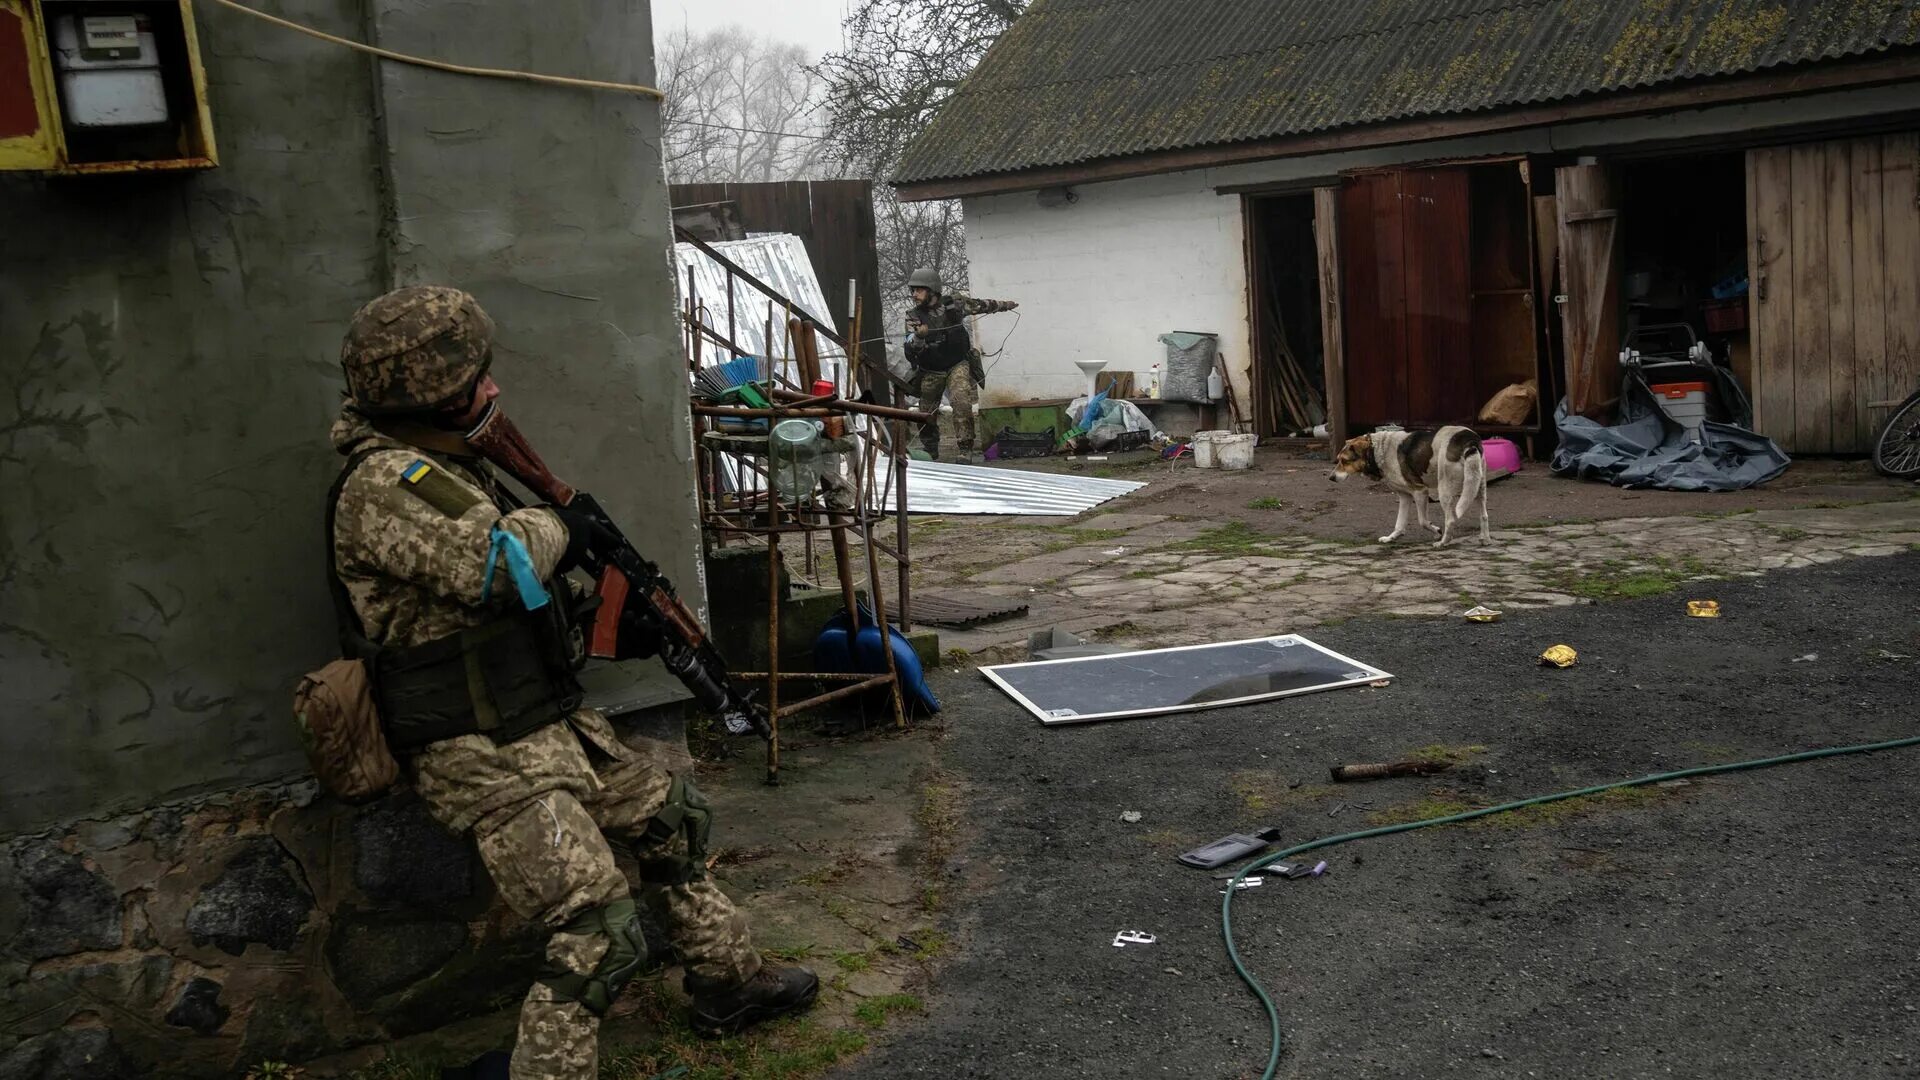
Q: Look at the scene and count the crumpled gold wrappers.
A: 3